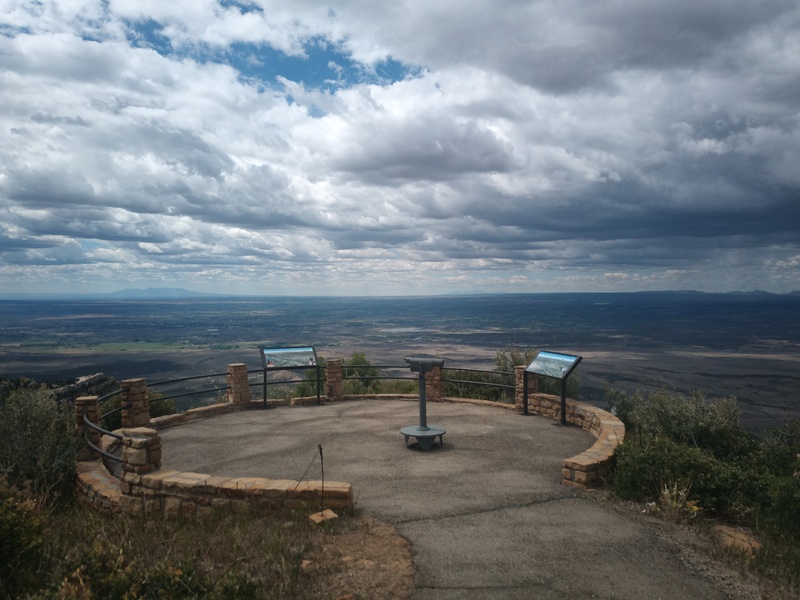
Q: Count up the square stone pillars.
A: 7